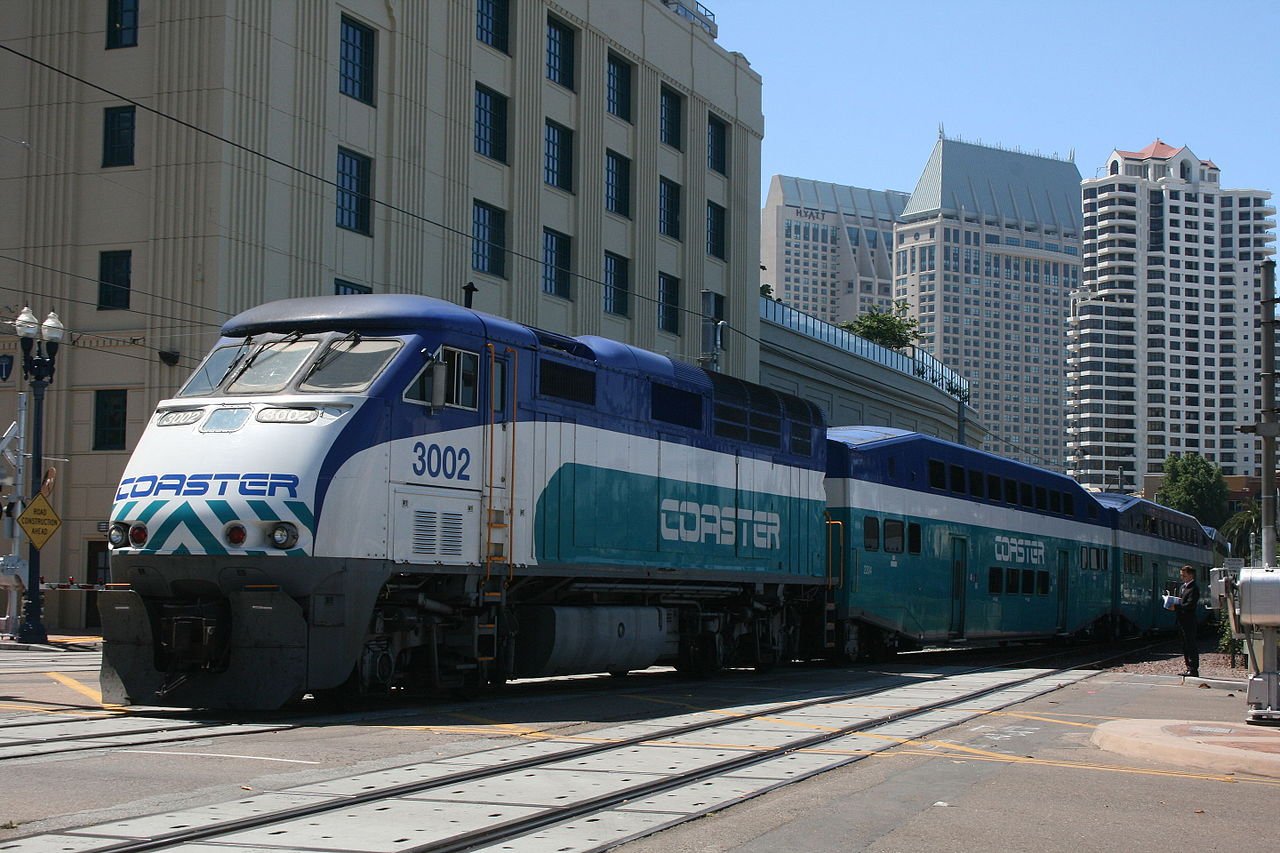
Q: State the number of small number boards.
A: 2